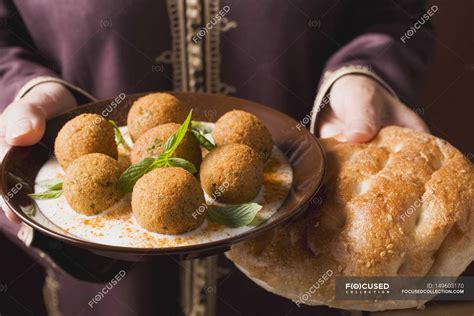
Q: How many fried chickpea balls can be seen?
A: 7